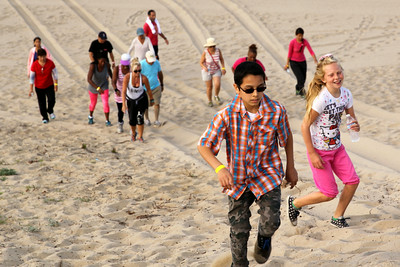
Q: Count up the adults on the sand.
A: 12